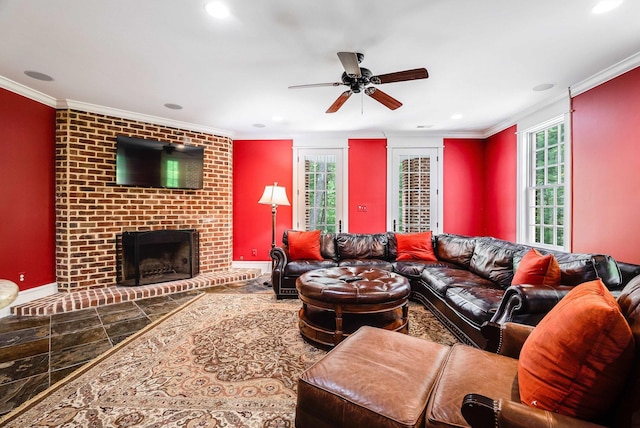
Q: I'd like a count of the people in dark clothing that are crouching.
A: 0